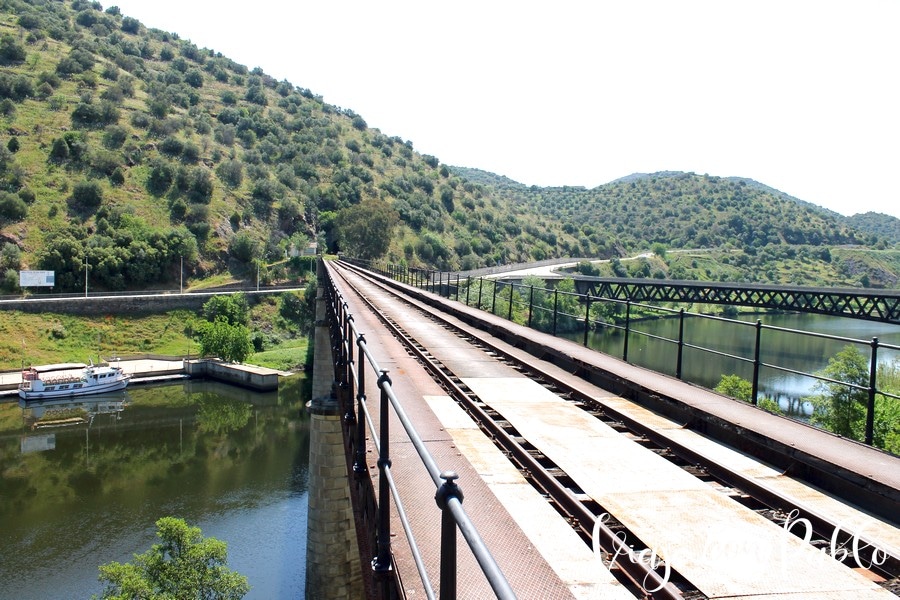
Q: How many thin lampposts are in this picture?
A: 4